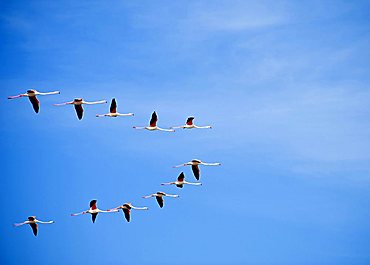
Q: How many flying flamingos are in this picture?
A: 11